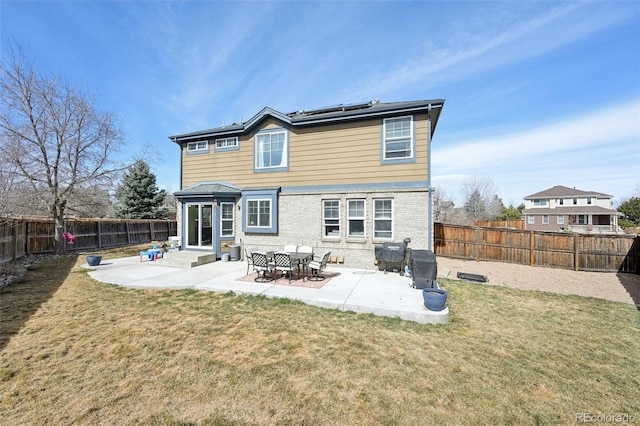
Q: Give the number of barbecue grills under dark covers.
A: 2